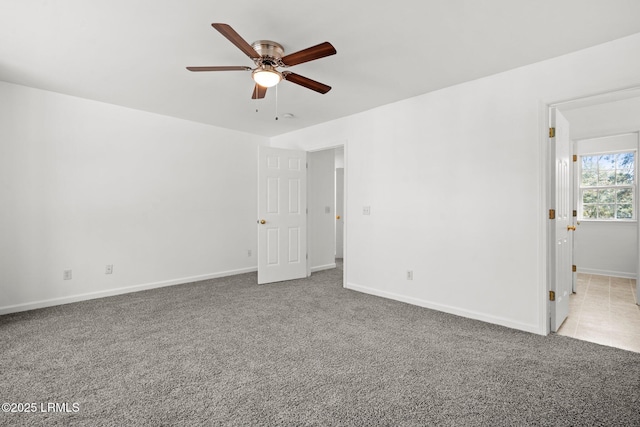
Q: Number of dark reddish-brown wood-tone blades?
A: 5